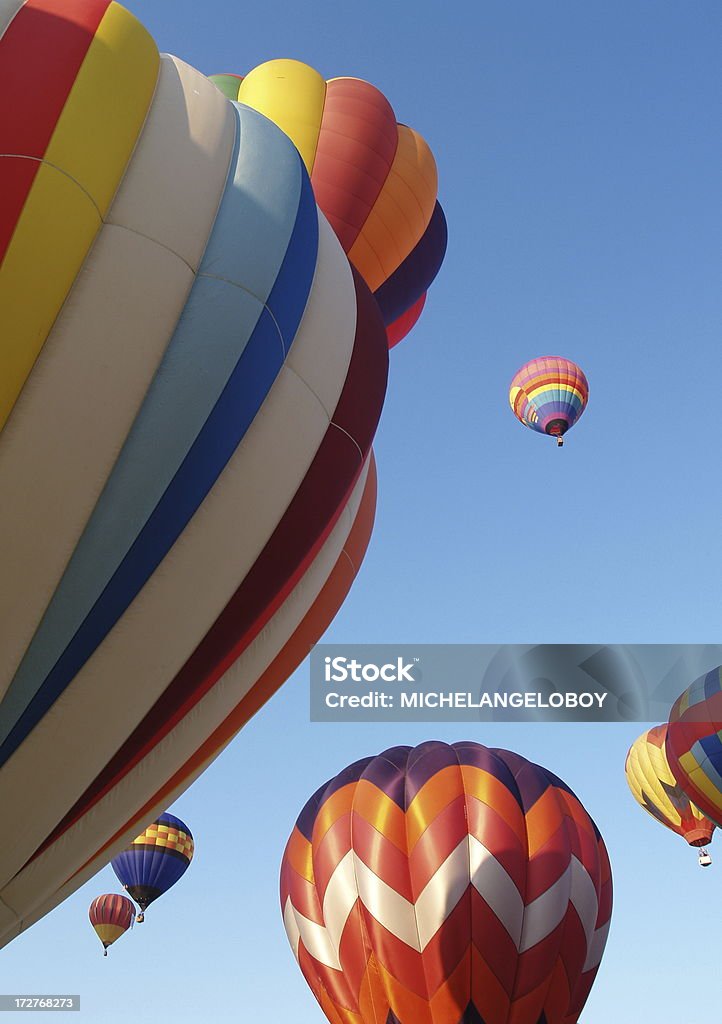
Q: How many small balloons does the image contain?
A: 5